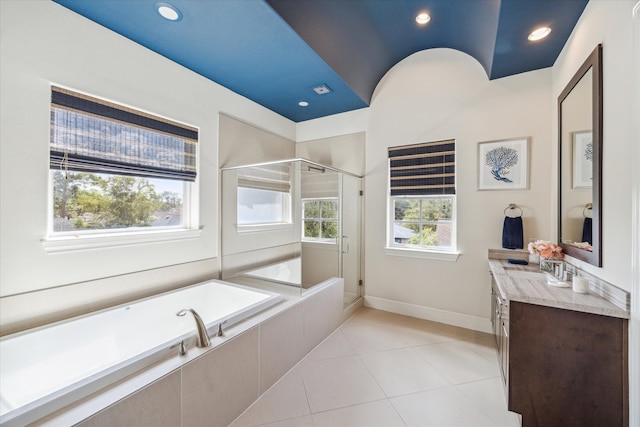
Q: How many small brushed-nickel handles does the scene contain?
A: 2